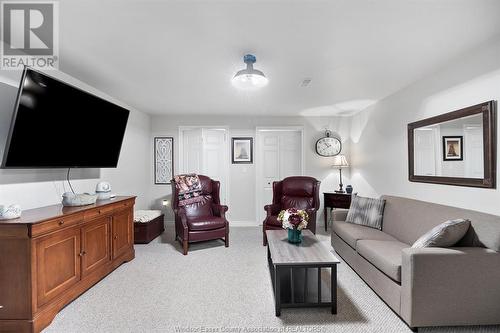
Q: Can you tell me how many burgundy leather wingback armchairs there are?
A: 2